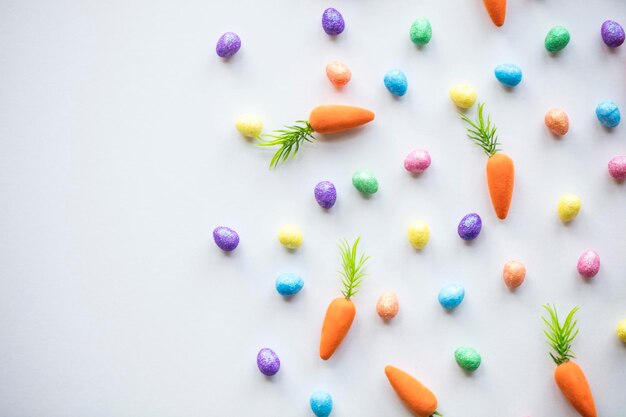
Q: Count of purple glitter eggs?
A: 7